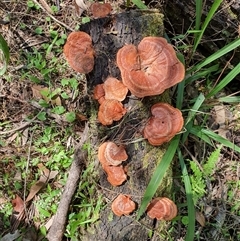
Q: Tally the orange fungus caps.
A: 11